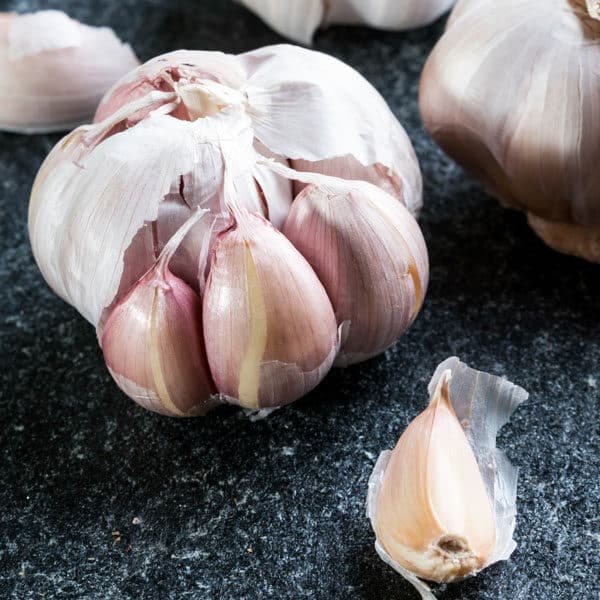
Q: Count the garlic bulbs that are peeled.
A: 1